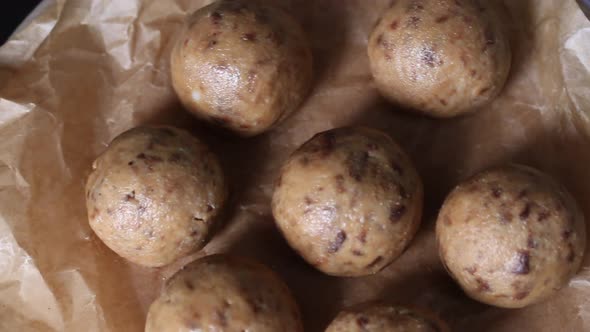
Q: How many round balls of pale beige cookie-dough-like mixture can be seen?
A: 7